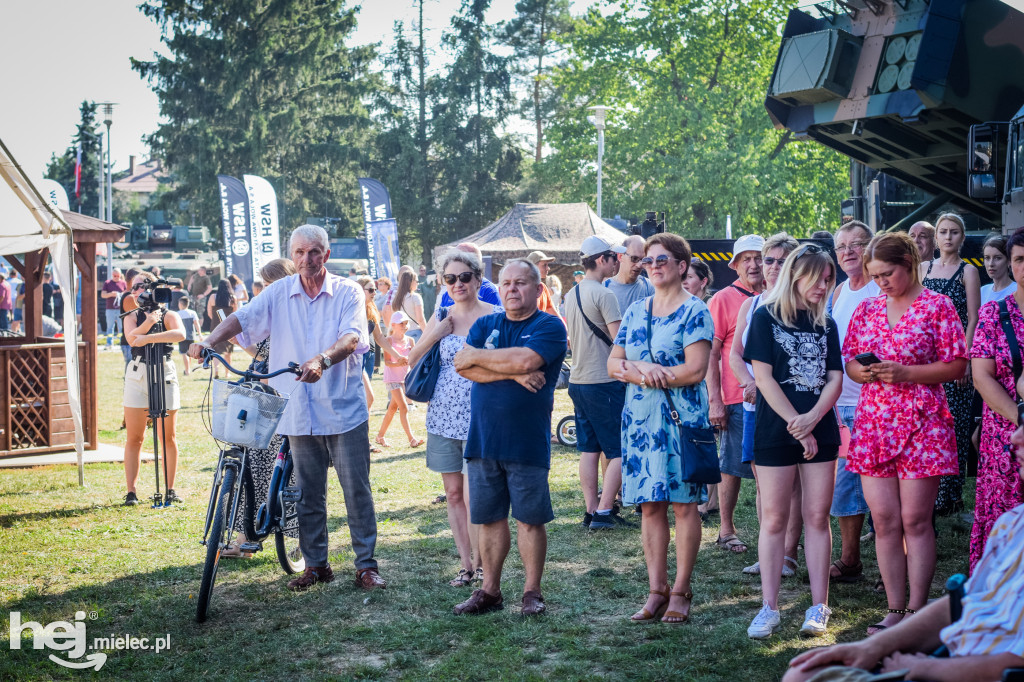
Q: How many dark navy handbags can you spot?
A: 2